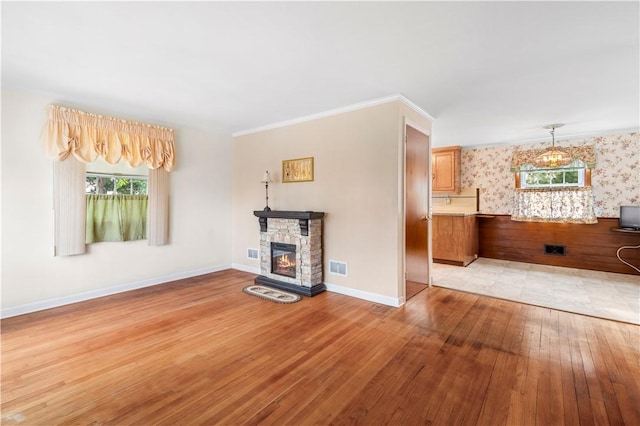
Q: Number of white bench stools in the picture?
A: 0